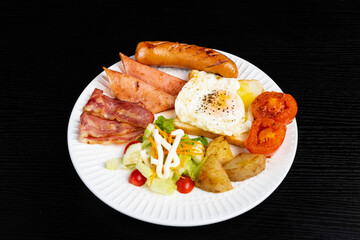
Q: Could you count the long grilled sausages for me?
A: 1